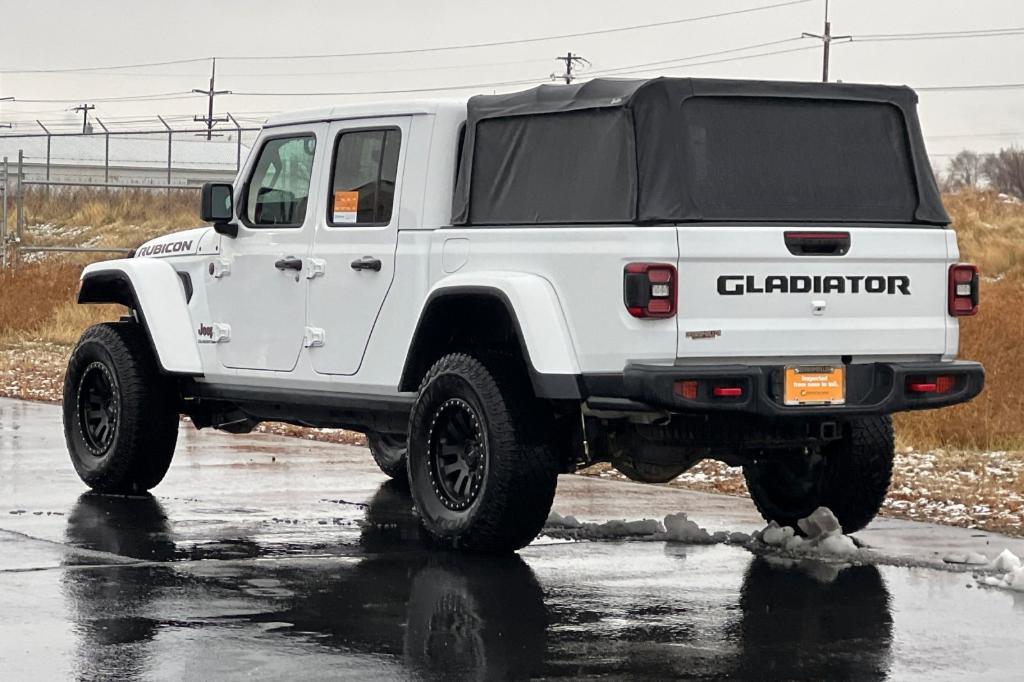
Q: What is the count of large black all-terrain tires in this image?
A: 4